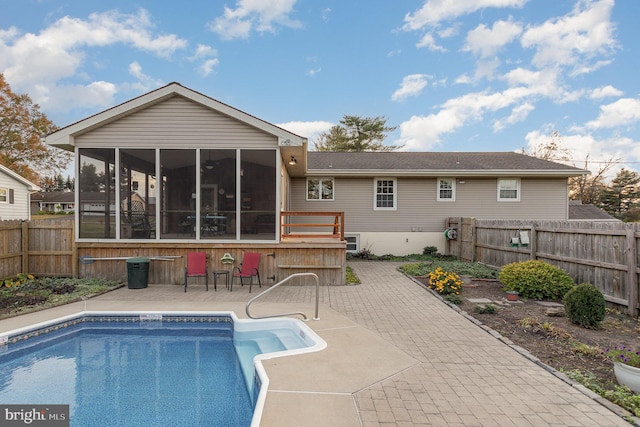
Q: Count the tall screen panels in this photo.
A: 5